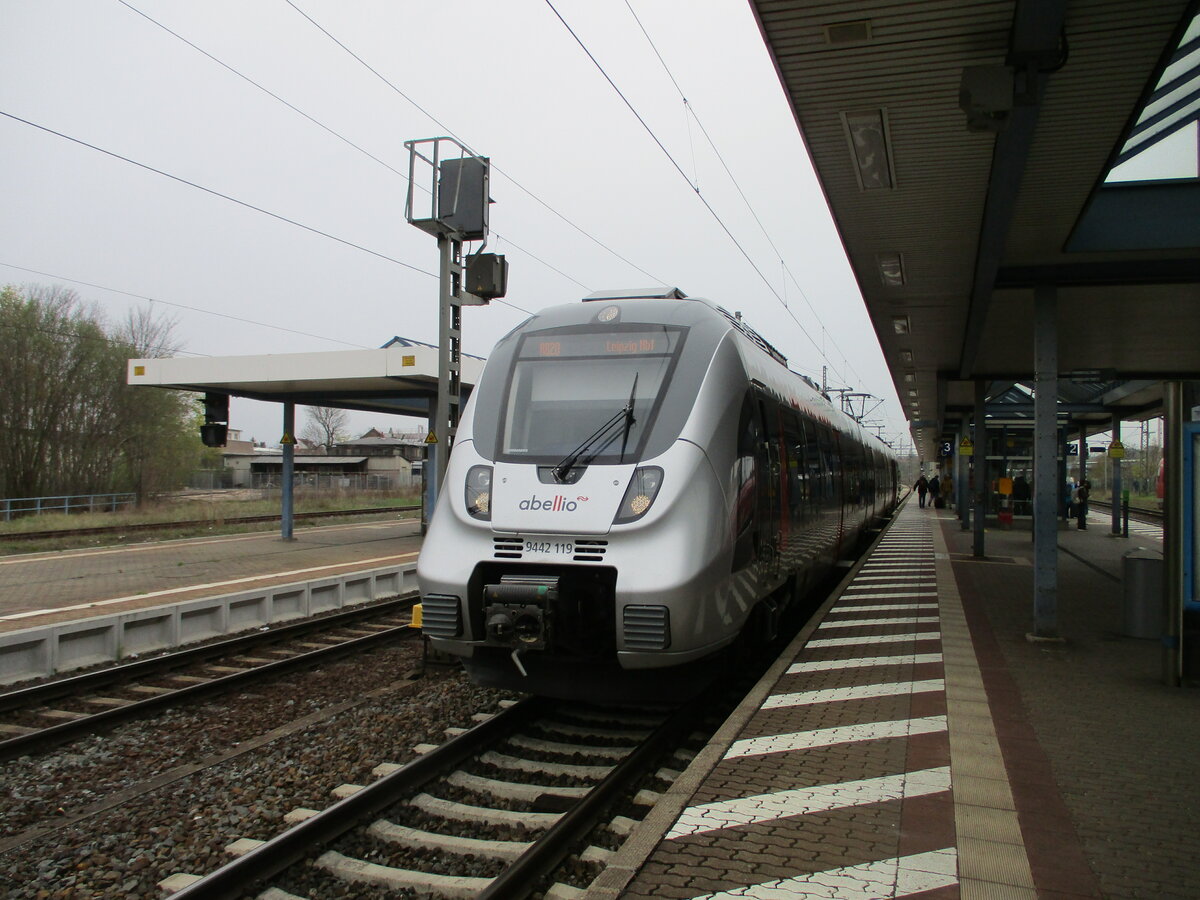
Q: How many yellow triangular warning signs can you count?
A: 4